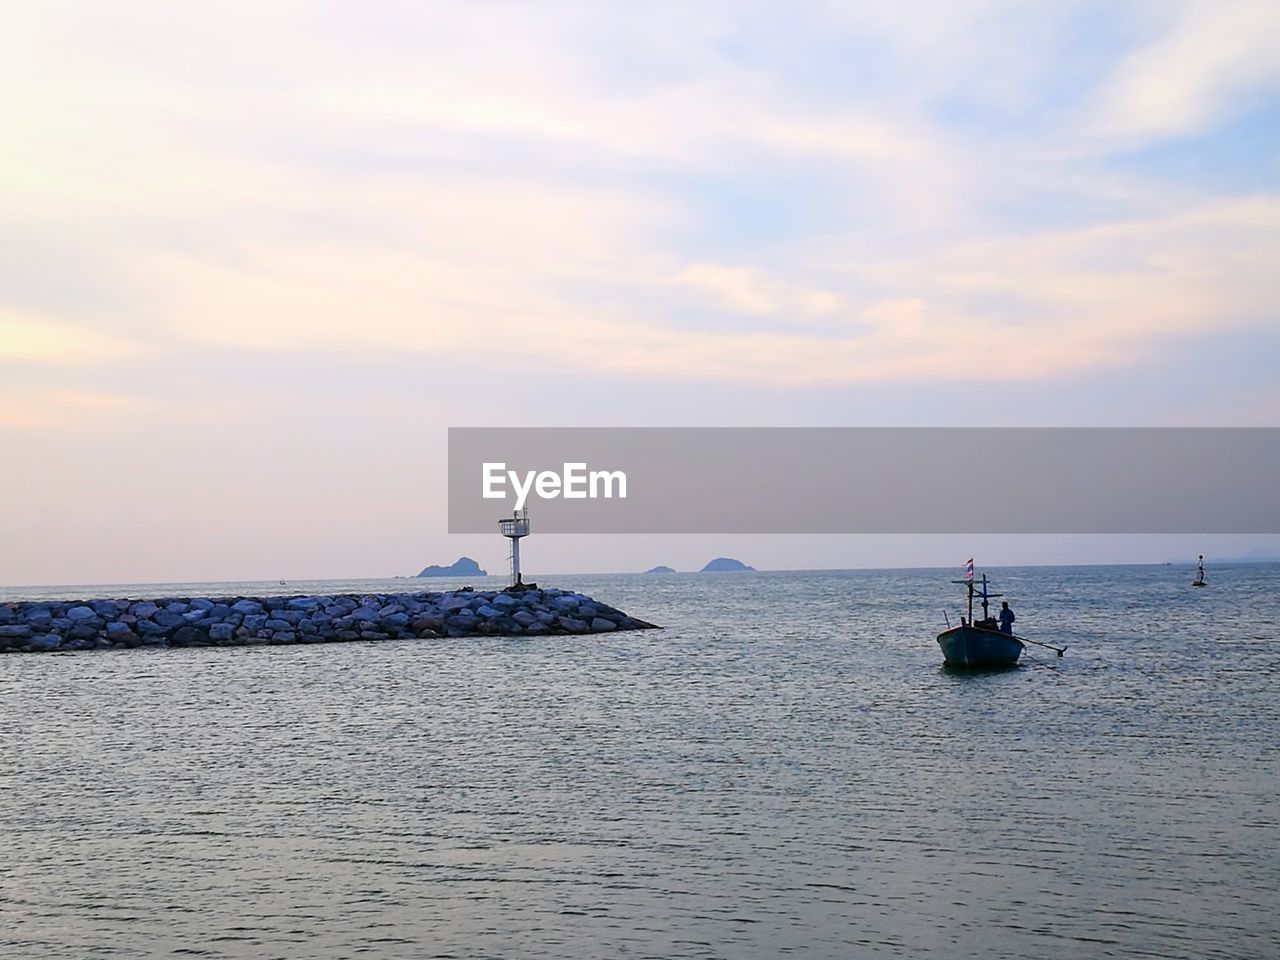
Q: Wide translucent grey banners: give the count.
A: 1